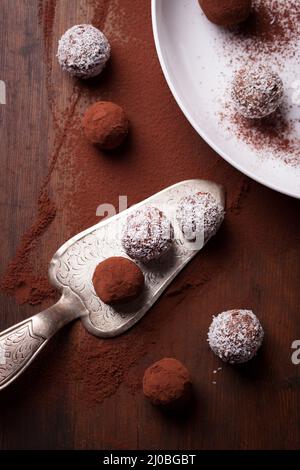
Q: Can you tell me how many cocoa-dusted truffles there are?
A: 4